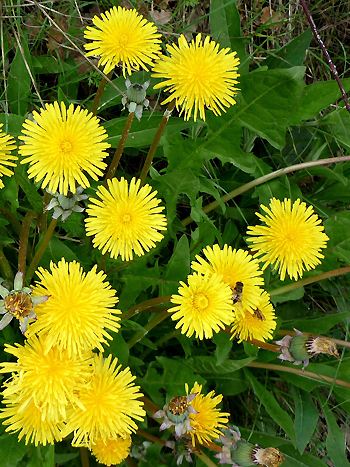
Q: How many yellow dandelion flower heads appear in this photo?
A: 15